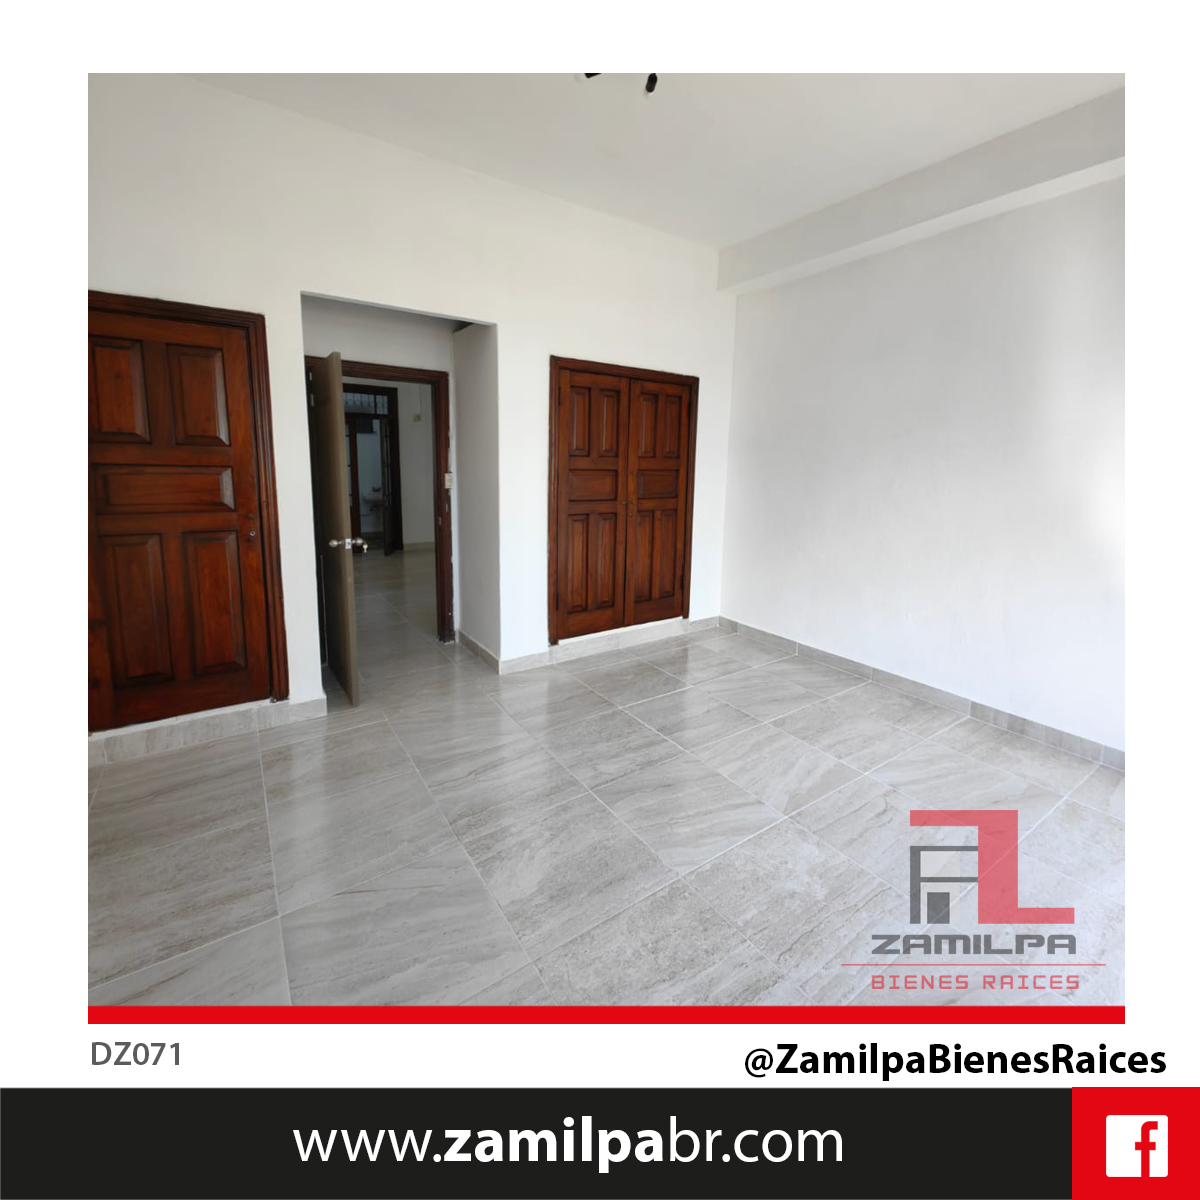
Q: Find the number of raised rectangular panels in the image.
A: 15